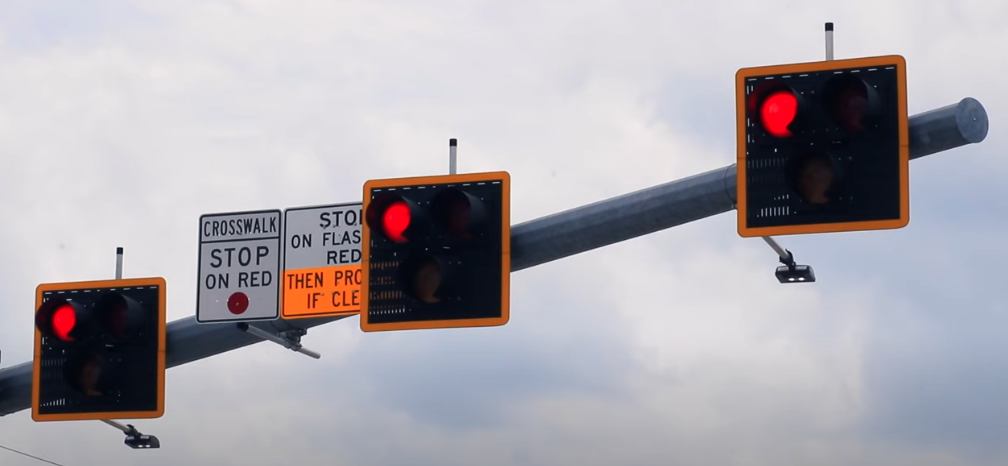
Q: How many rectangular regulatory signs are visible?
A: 2